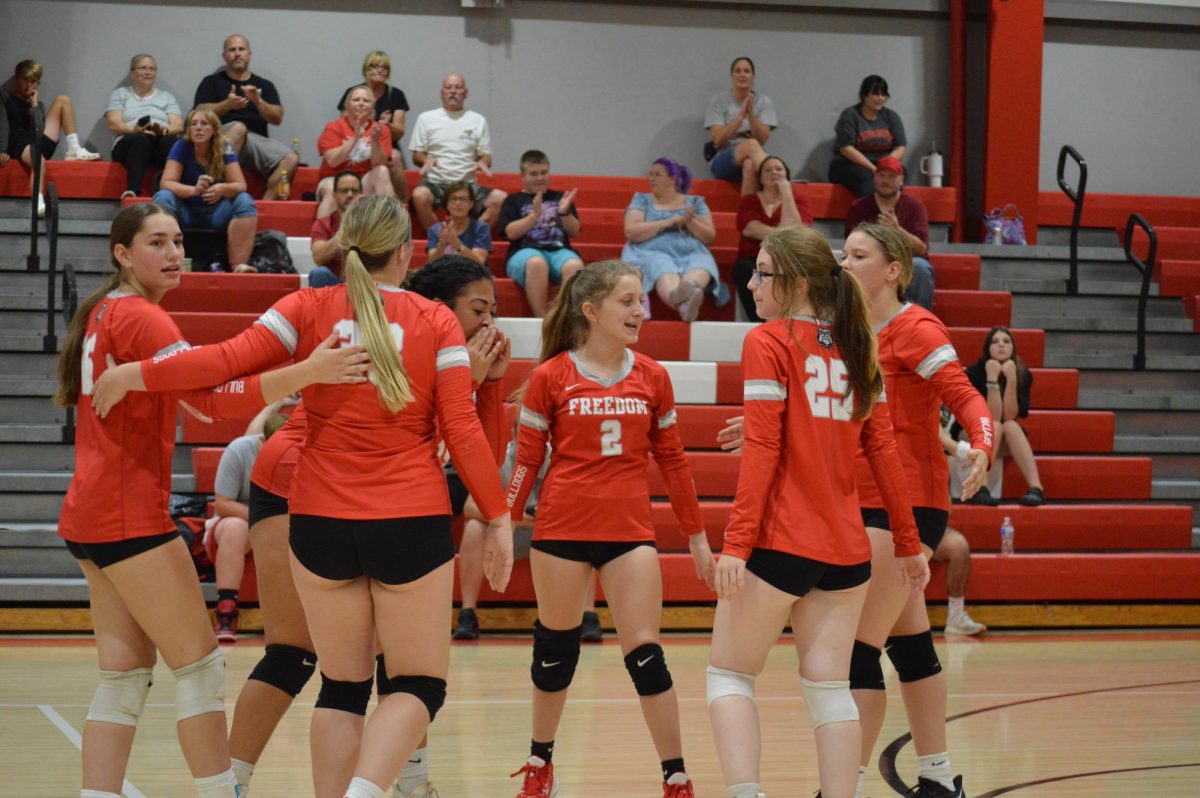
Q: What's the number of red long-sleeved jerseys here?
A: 6